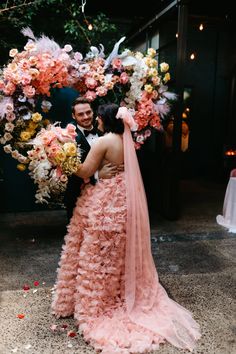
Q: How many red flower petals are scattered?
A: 5